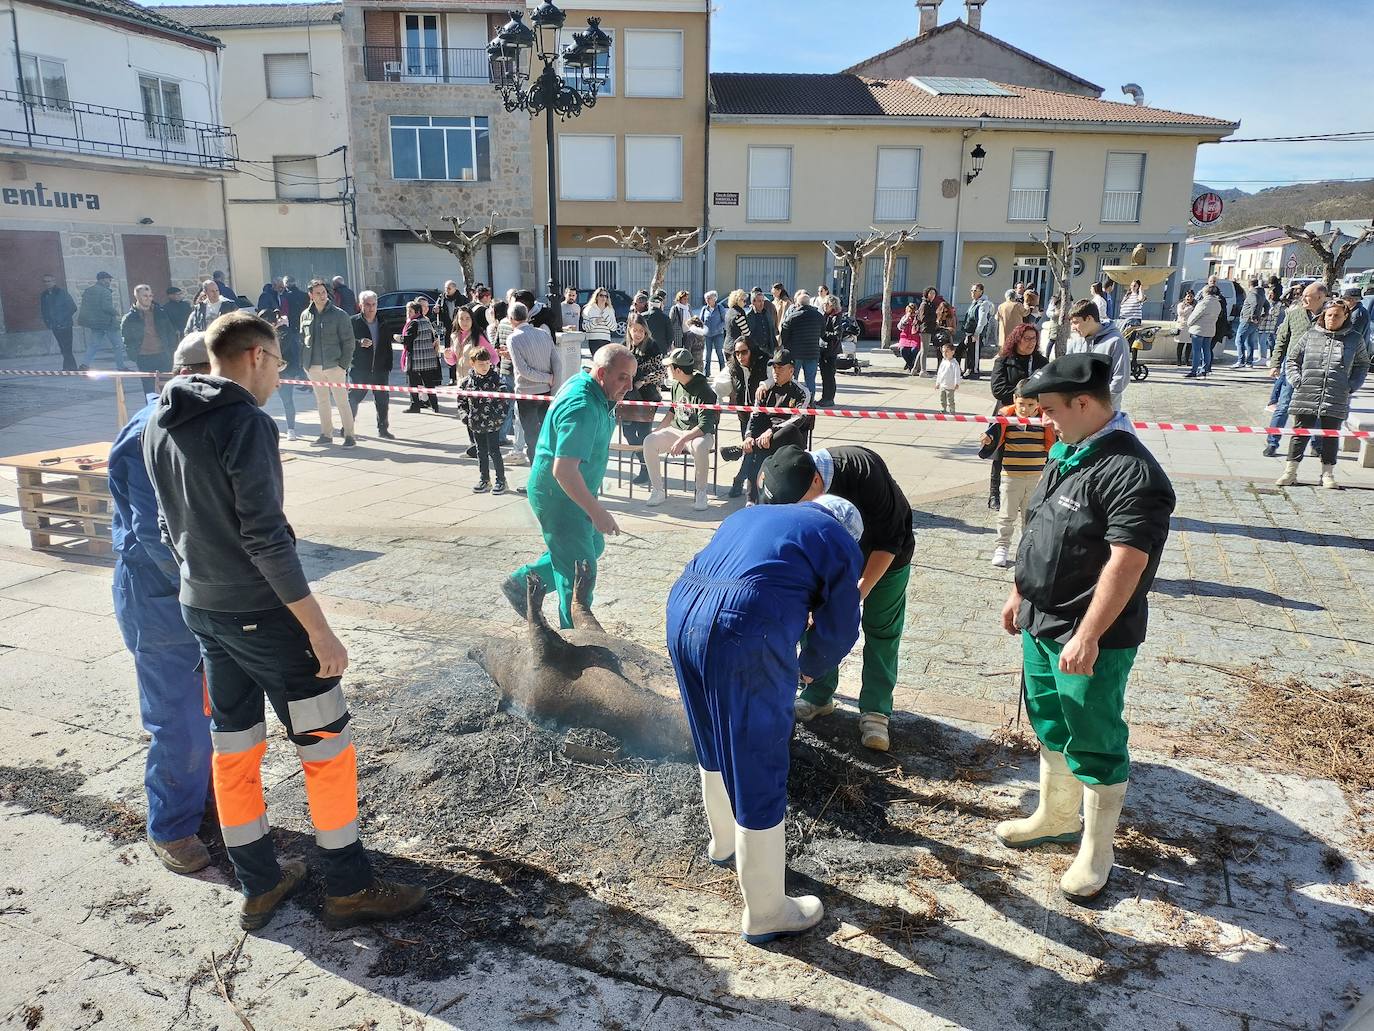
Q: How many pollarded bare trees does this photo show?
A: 6